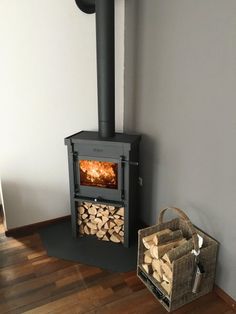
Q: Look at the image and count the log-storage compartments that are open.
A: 1